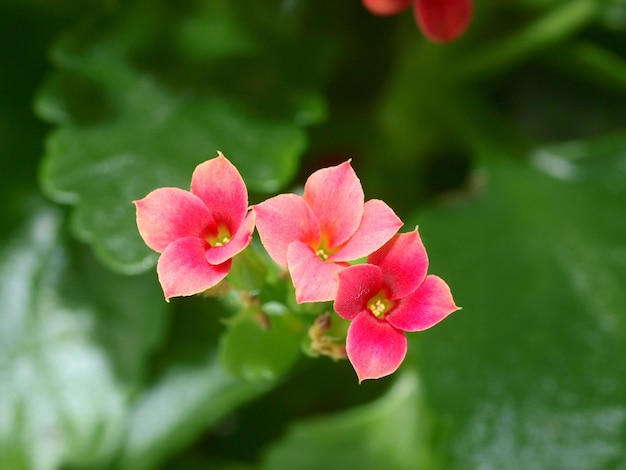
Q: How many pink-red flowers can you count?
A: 3